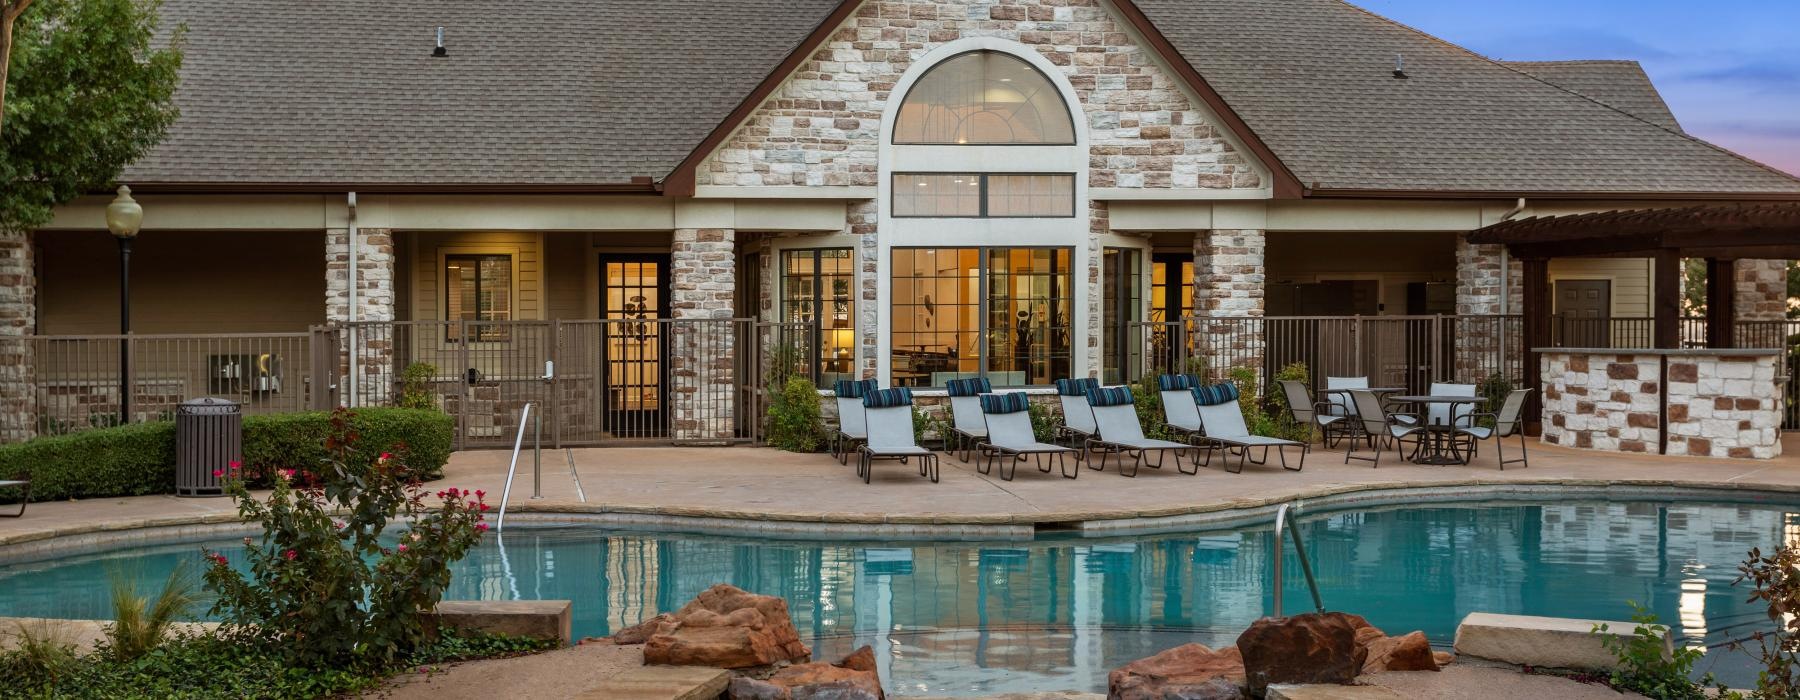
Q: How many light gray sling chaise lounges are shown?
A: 8